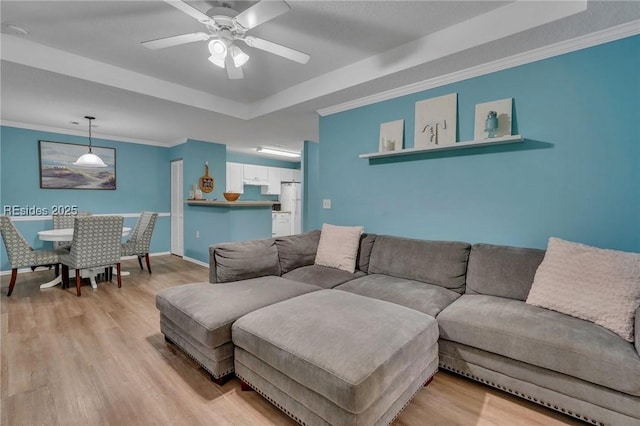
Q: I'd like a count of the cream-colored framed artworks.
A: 3